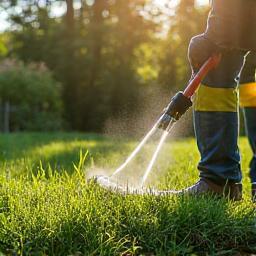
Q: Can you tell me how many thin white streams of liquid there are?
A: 2